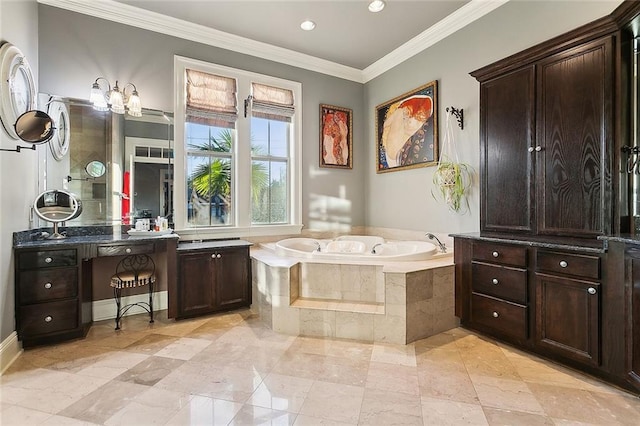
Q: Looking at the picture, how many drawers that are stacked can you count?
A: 6